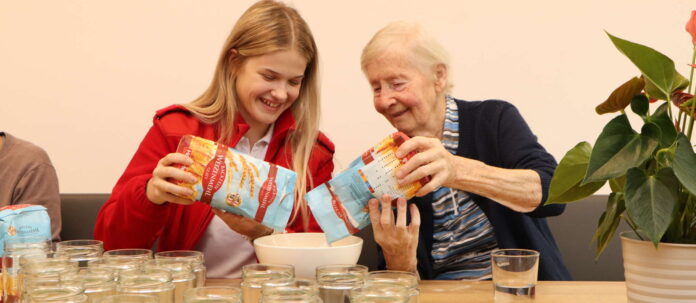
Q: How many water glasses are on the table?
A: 1